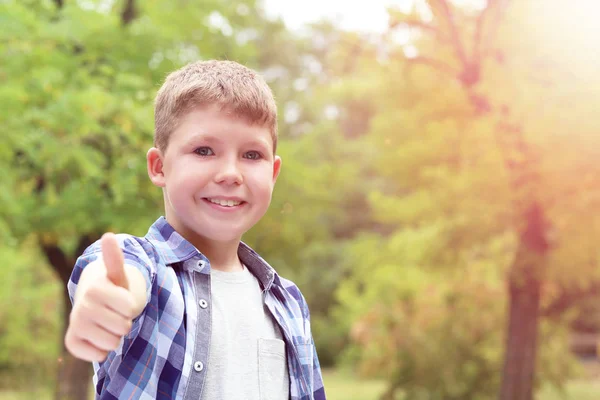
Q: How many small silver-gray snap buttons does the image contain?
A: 3